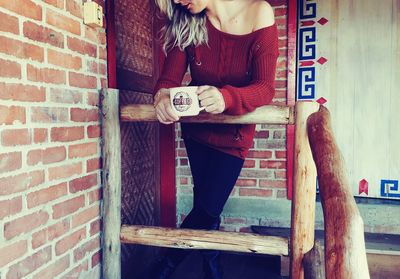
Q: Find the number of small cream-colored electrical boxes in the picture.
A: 1